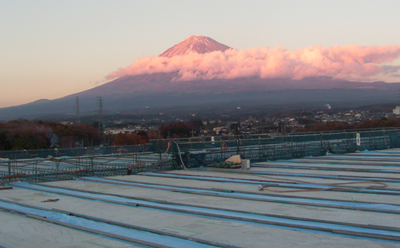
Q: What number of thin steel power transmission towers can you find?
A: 2